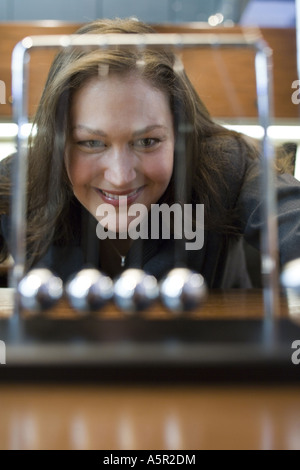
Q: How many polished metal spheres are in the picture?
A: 5